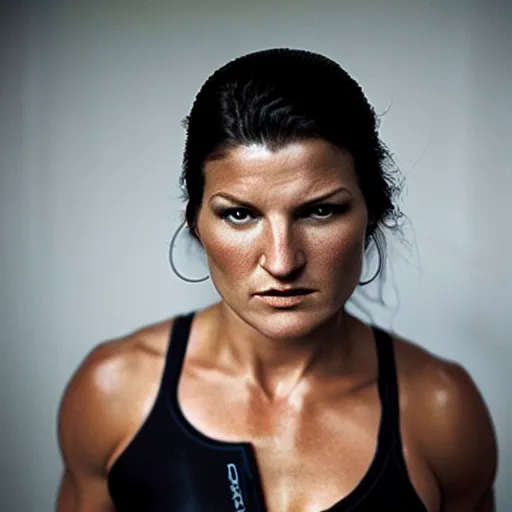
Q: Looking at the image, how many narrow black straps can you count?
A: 2